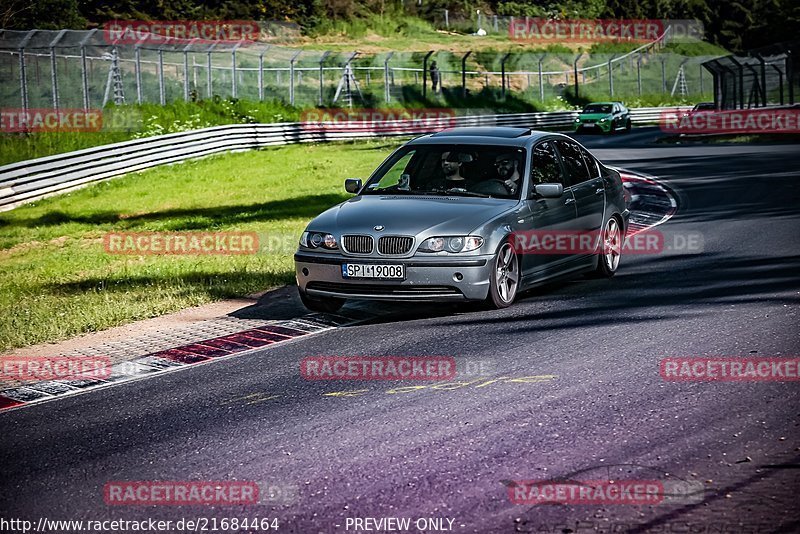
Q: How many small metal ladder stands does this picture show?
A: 3